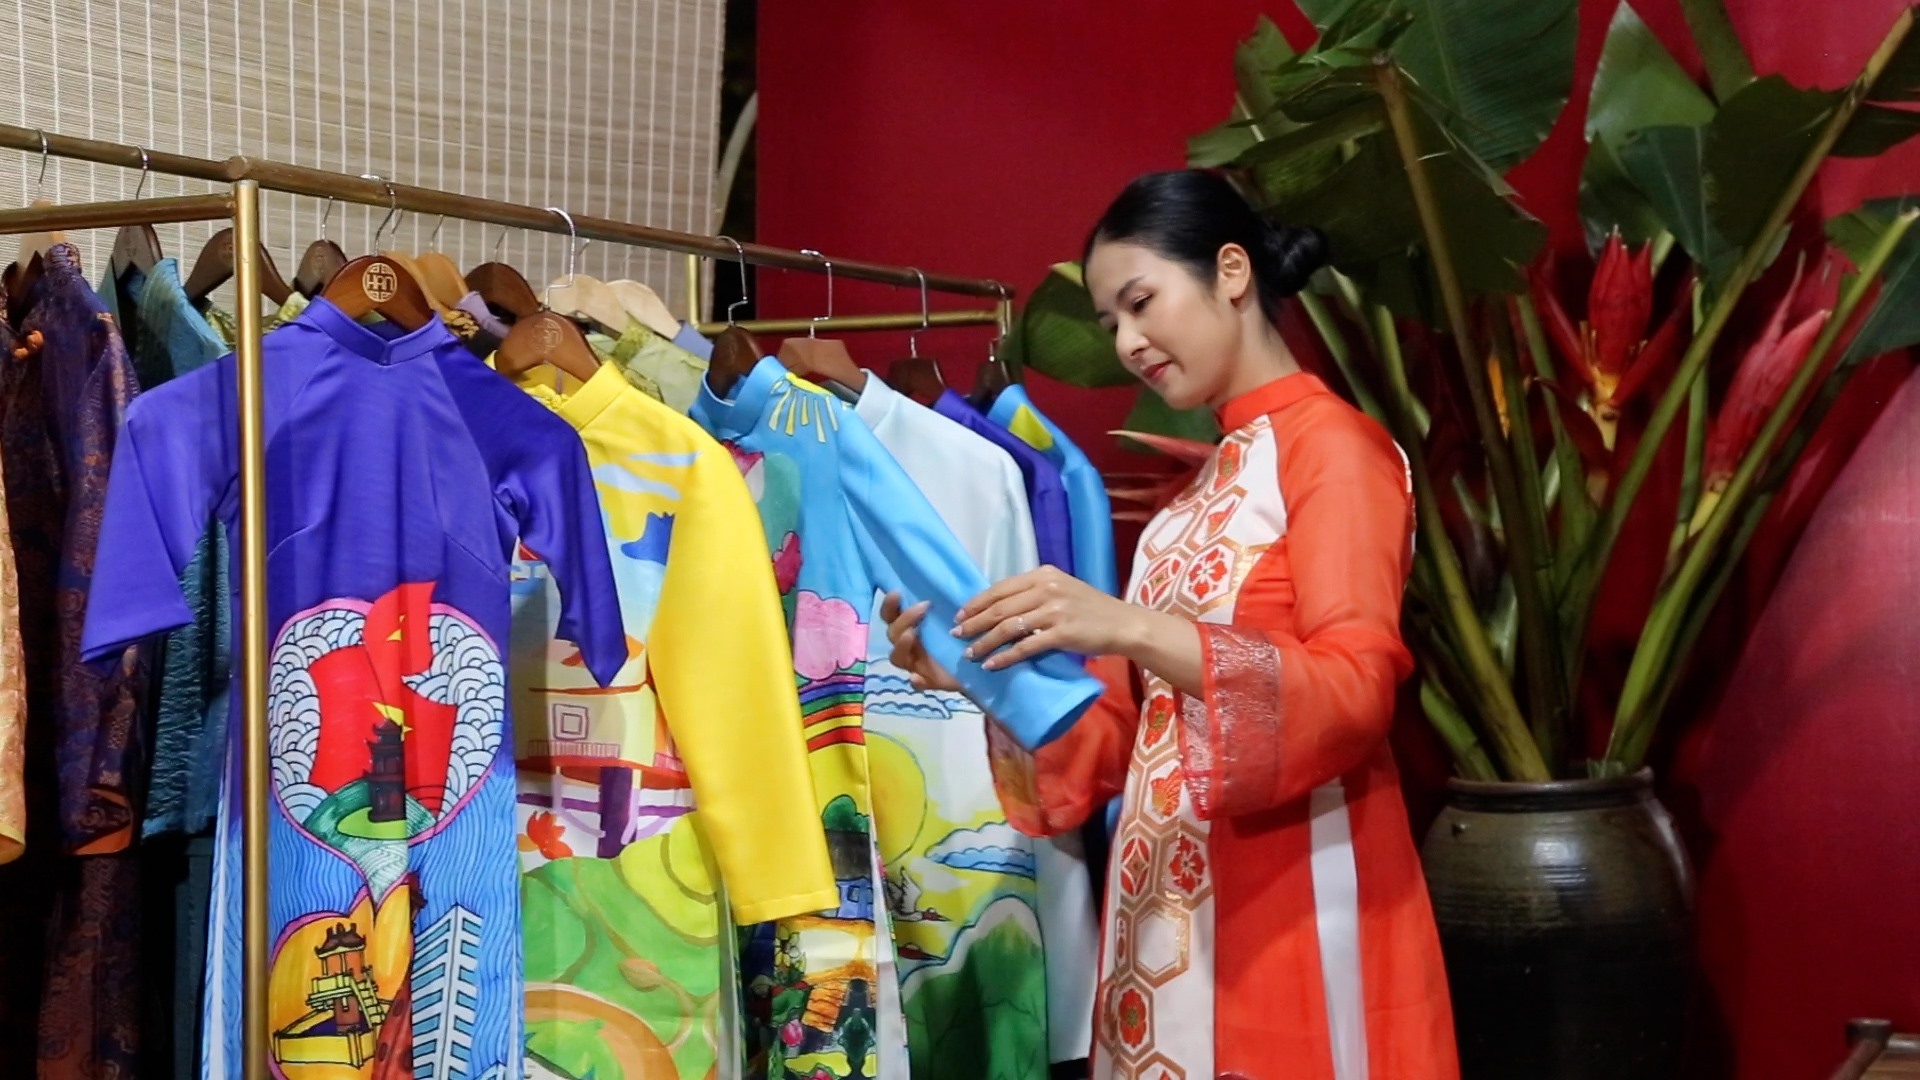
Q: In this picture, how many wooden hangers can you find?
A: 15